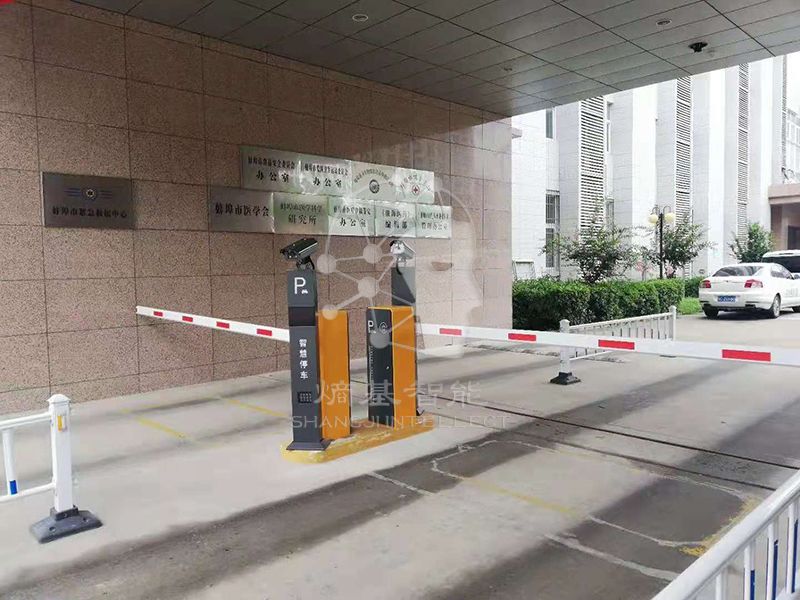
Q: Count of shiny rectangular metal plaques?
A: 10